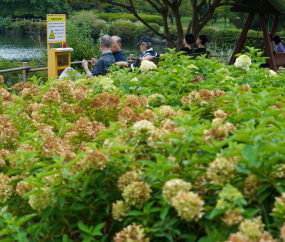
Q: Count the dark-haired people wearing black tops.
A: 2